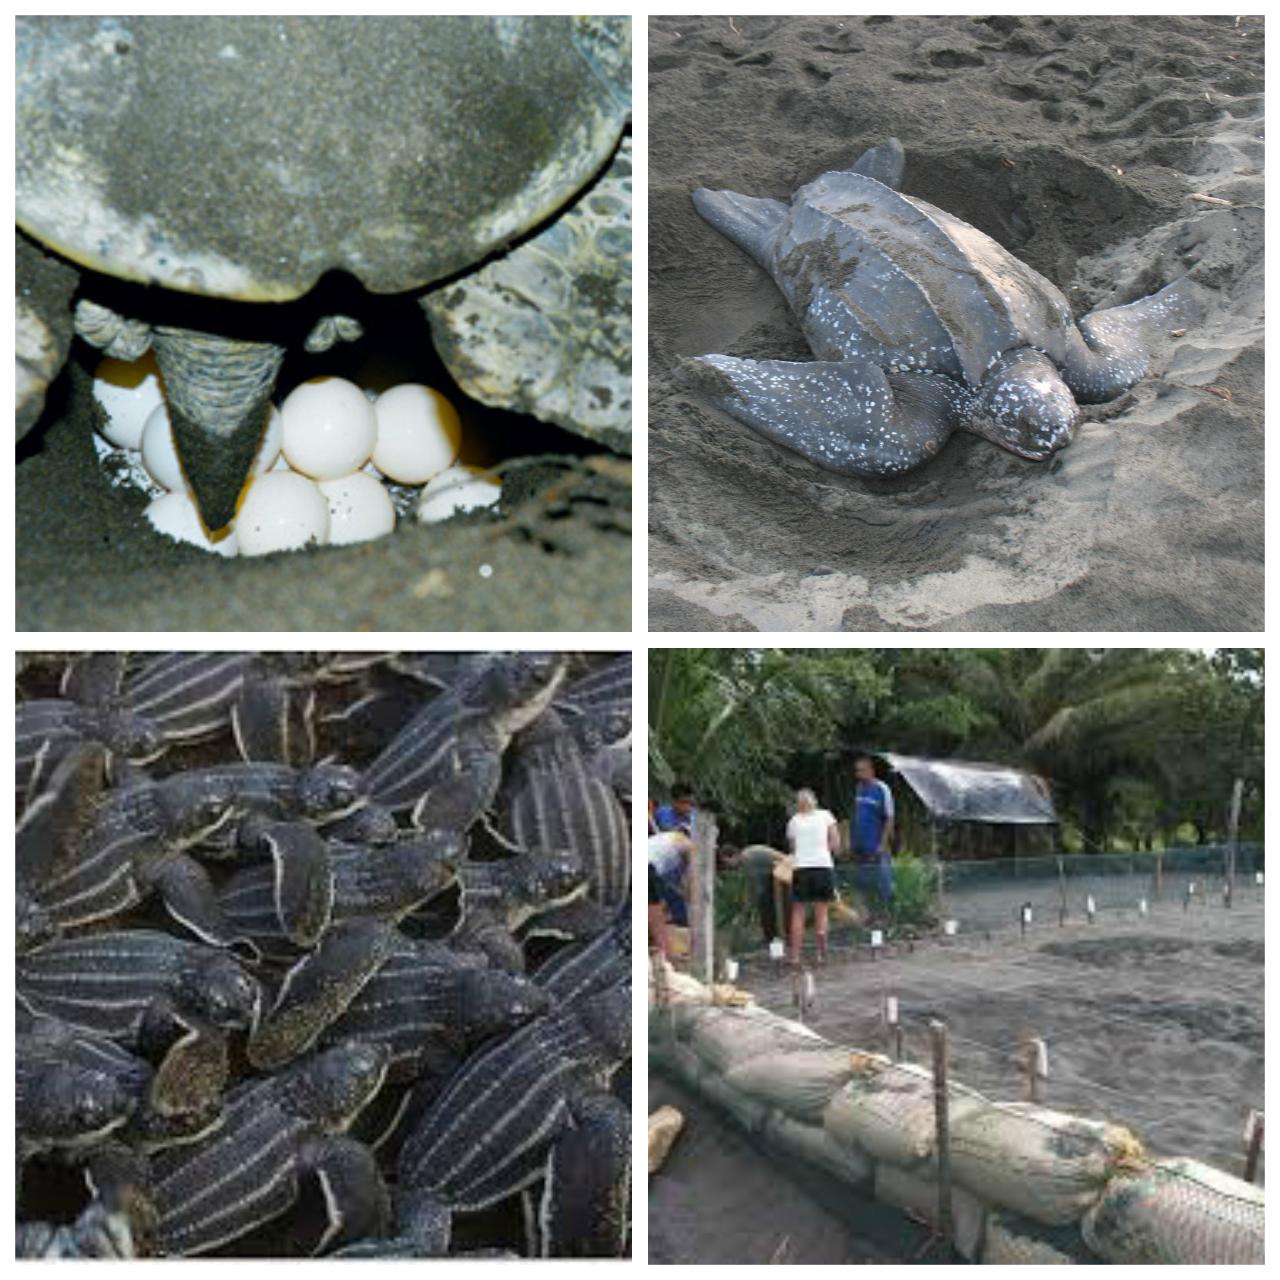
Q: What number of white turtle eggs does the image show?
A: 9